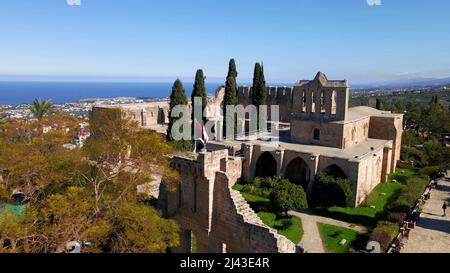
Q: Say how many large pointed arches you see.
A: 3